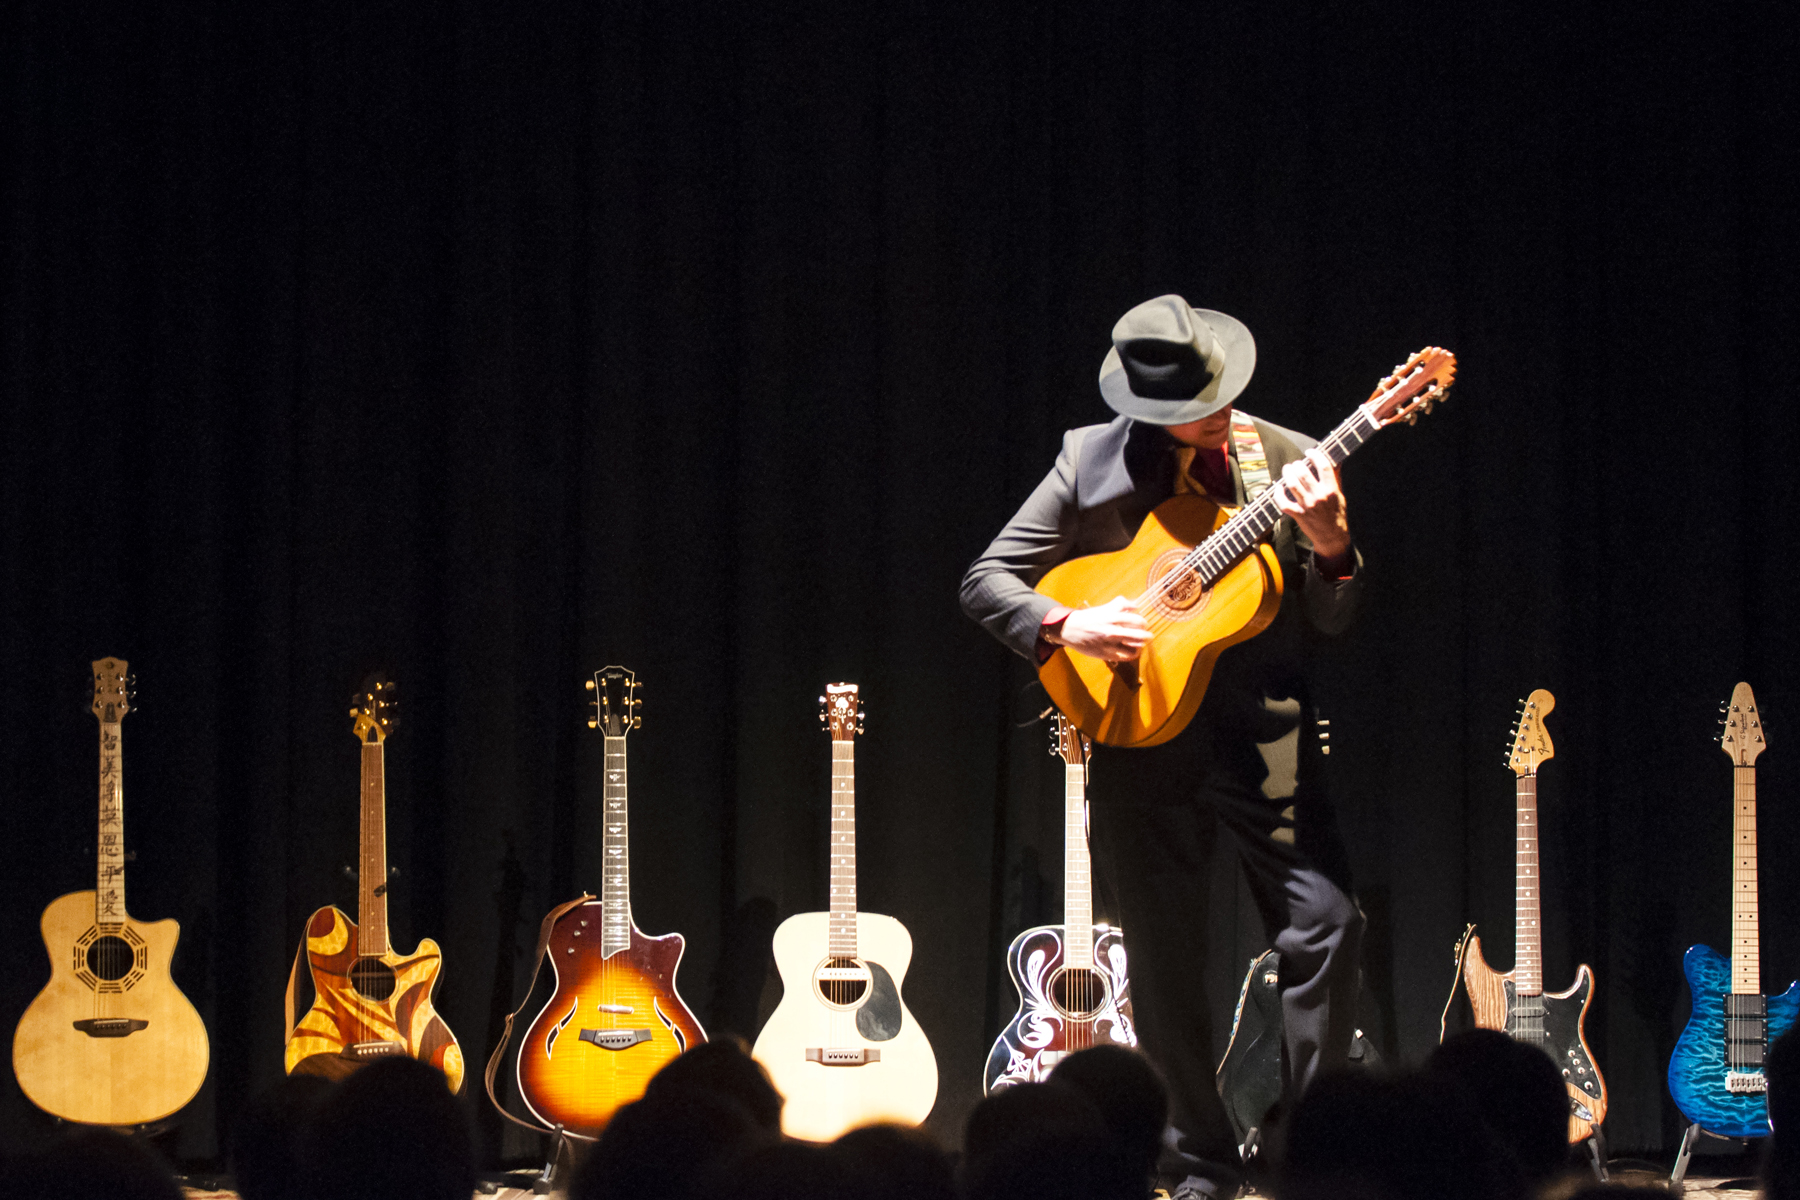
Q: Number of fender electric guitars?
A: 1